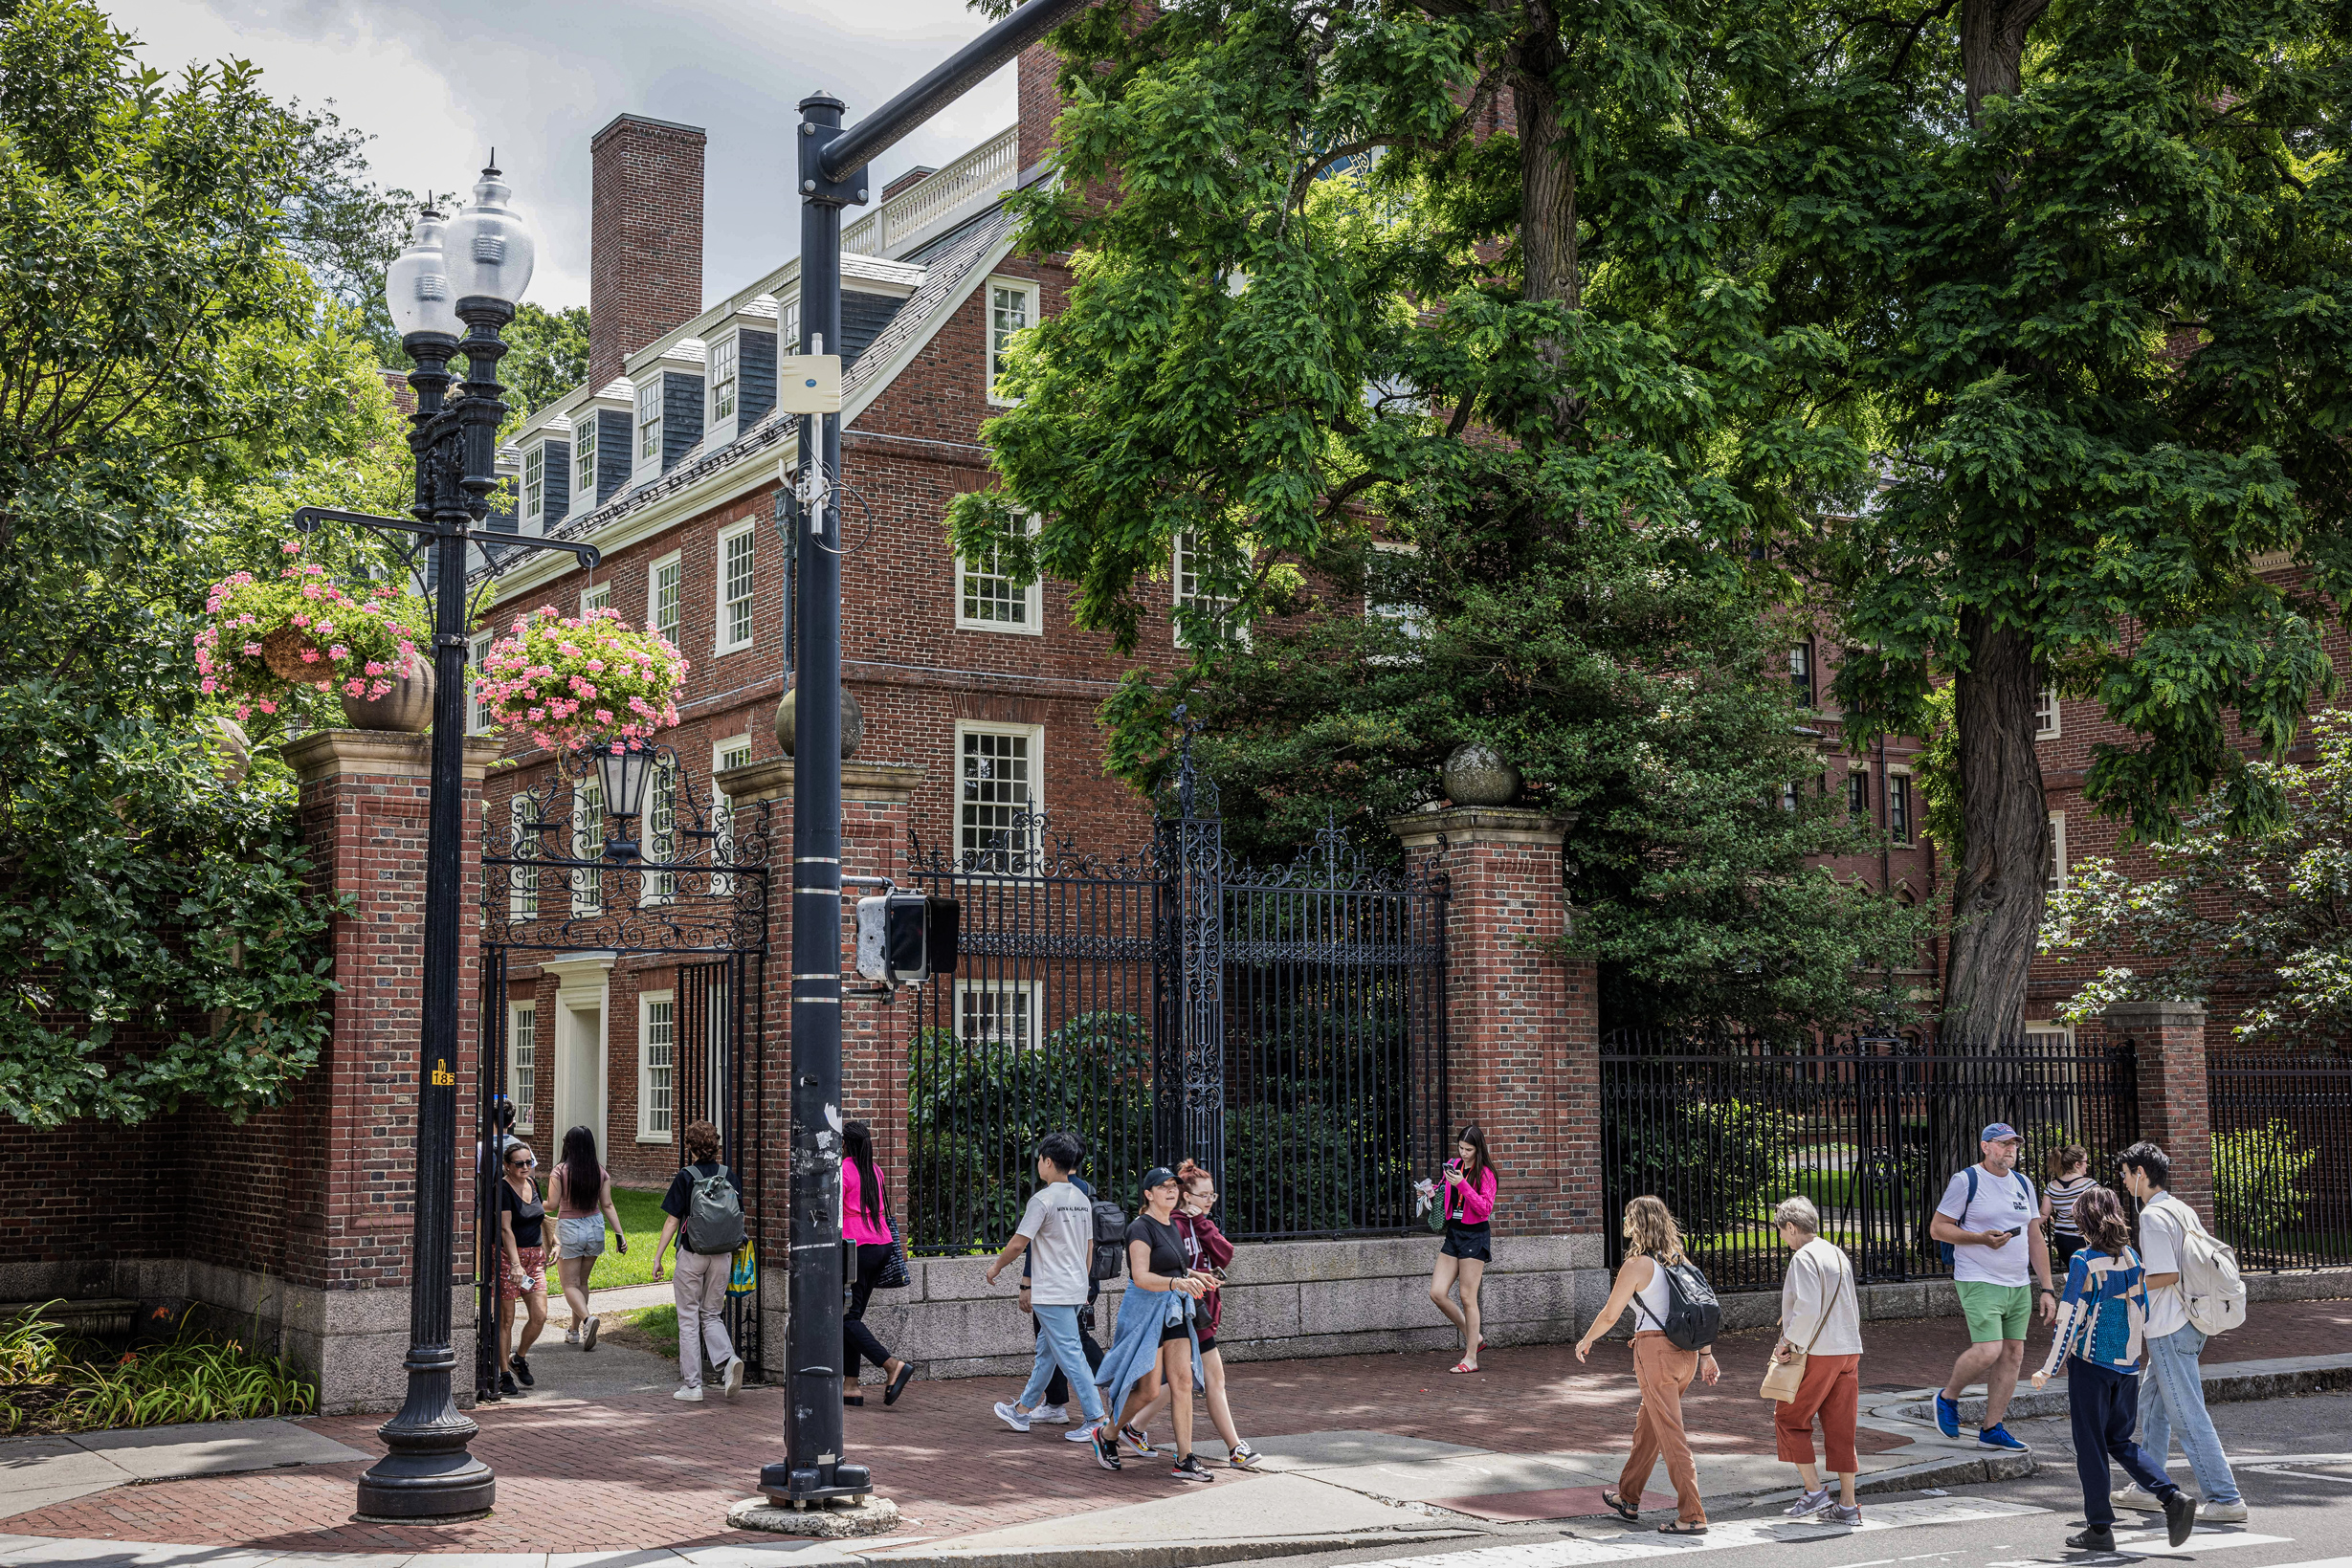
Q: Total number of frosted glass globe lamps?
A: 2